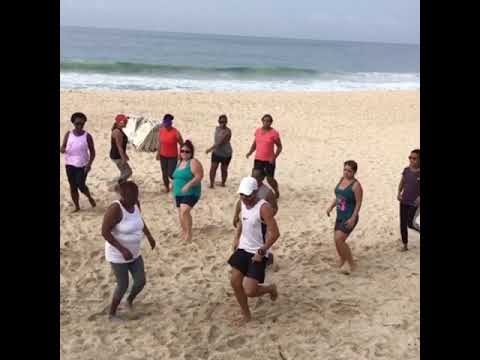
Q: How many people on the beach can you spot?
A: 11